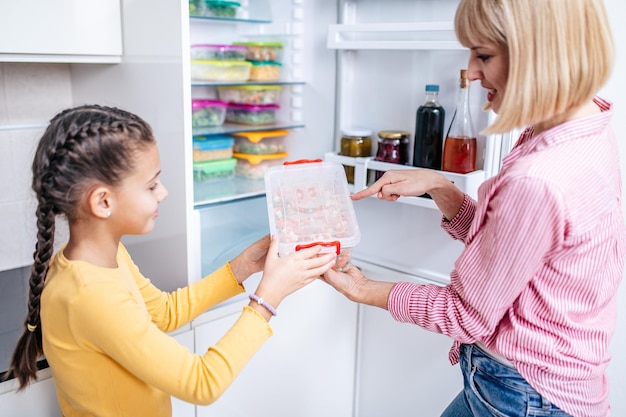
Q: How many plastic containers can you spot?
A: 14